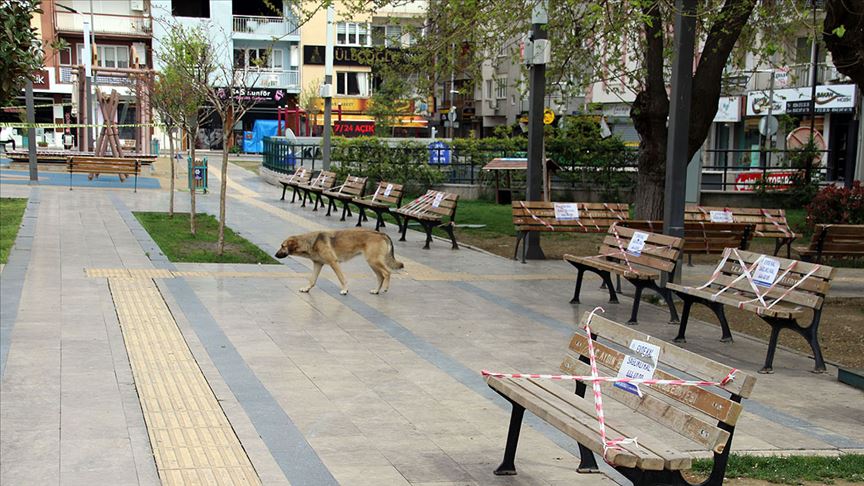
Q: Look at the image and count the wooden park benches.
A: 13